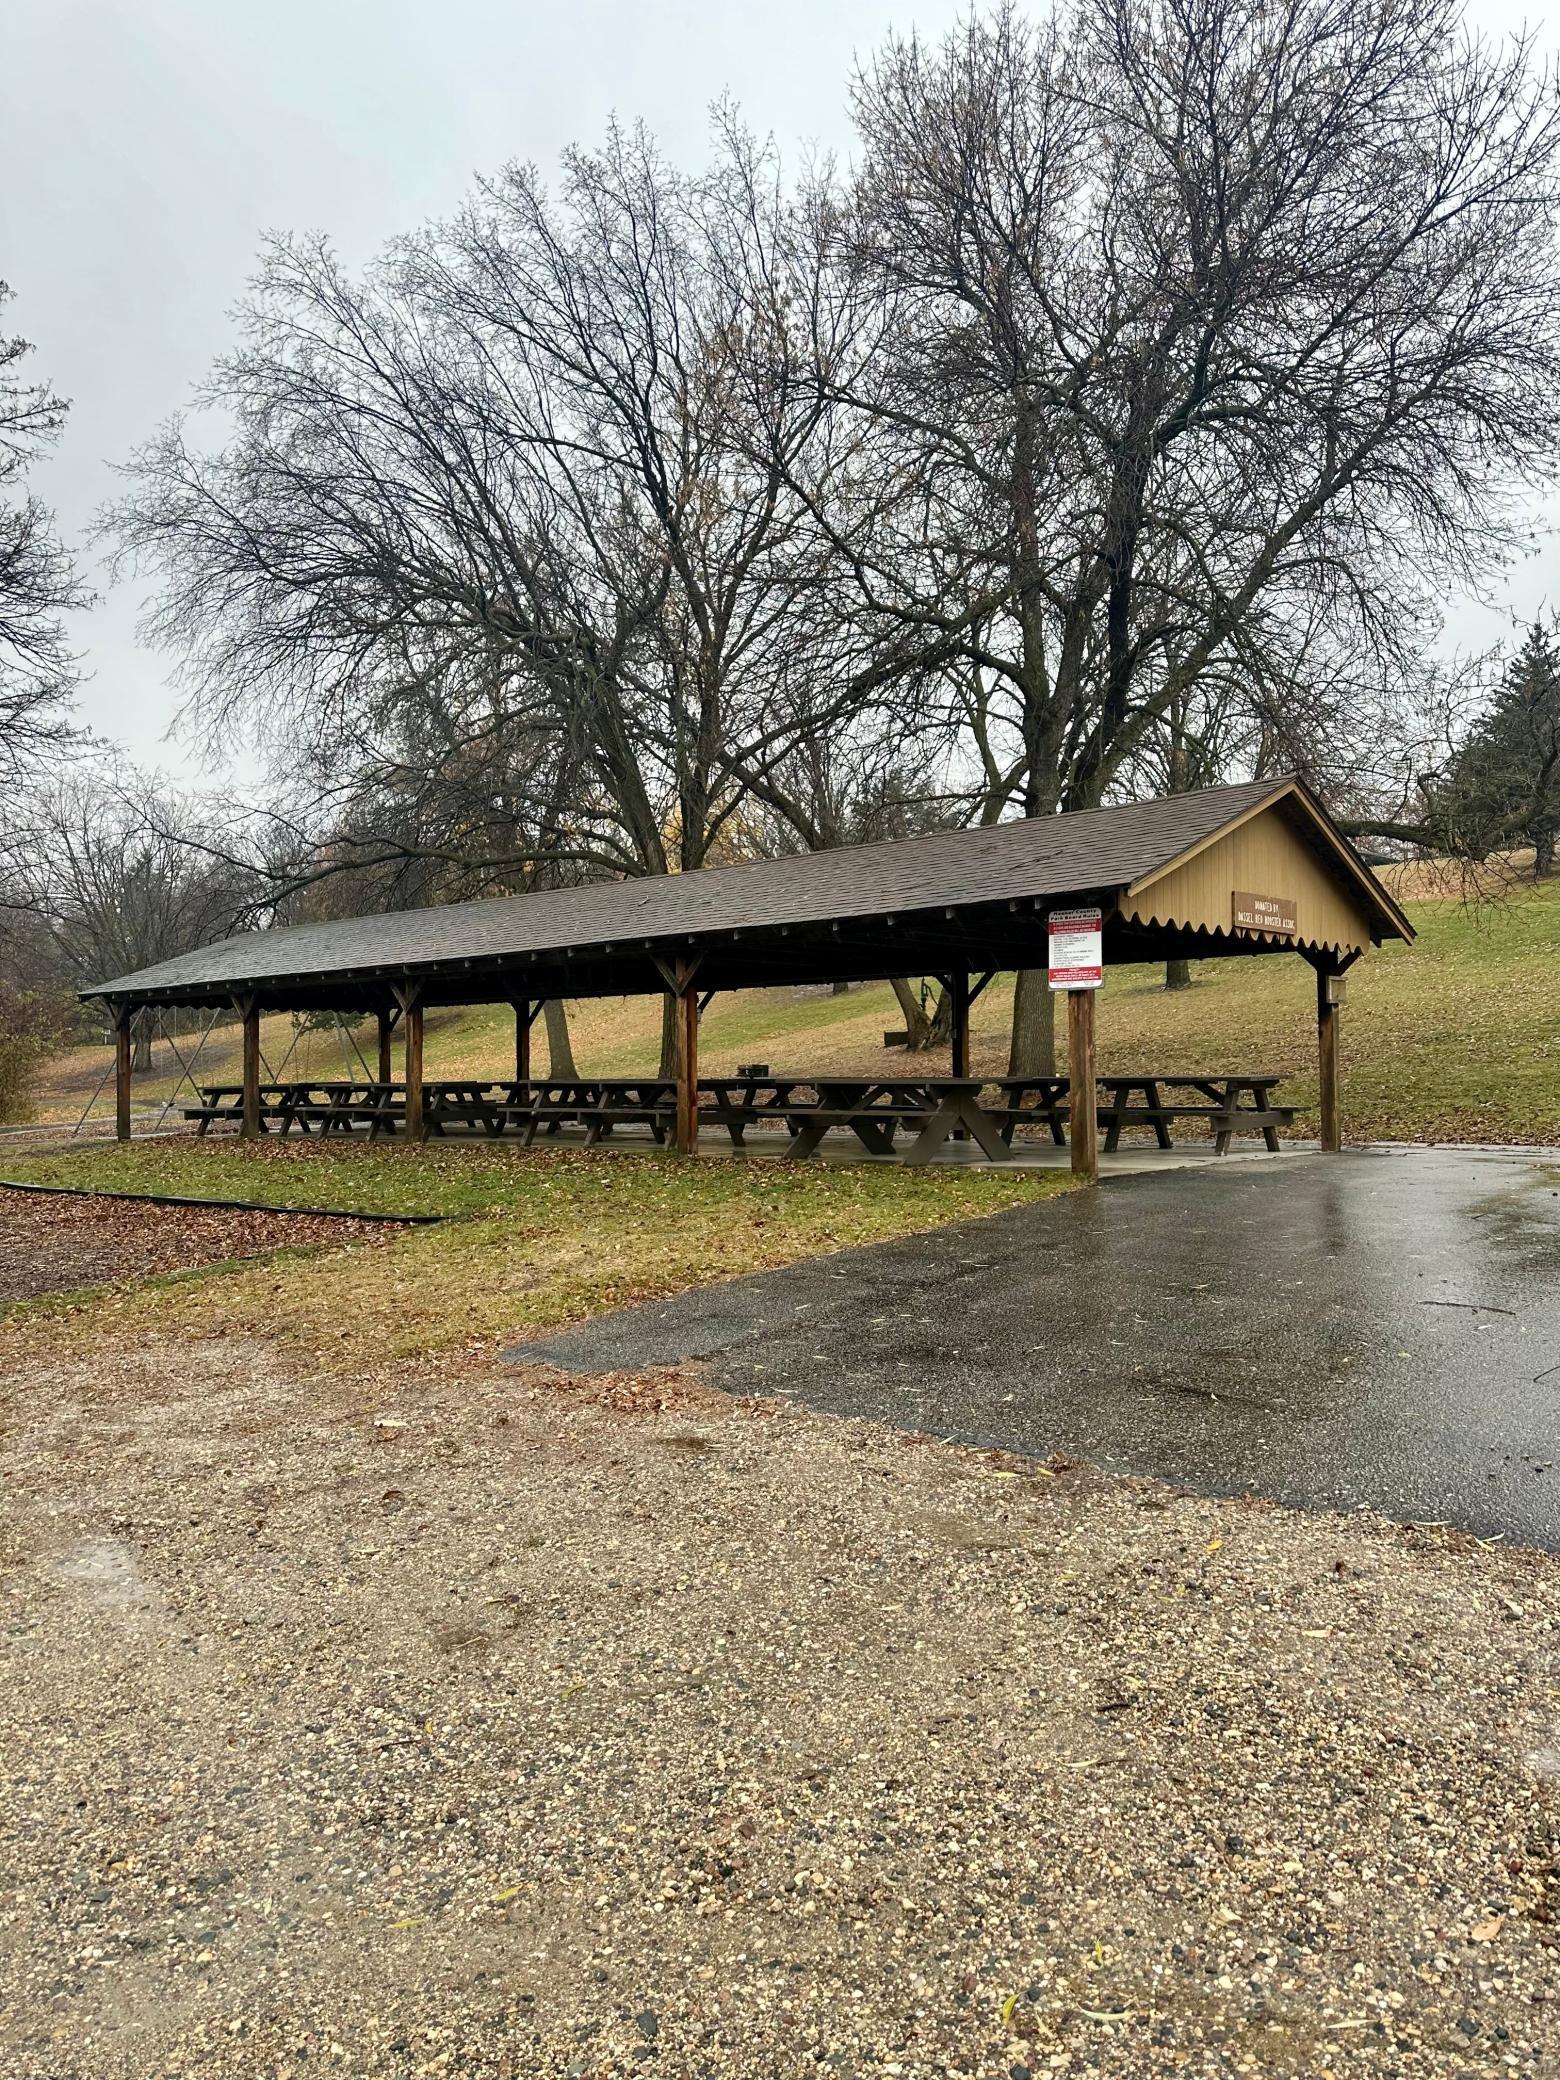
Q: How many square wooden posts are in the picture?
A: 9